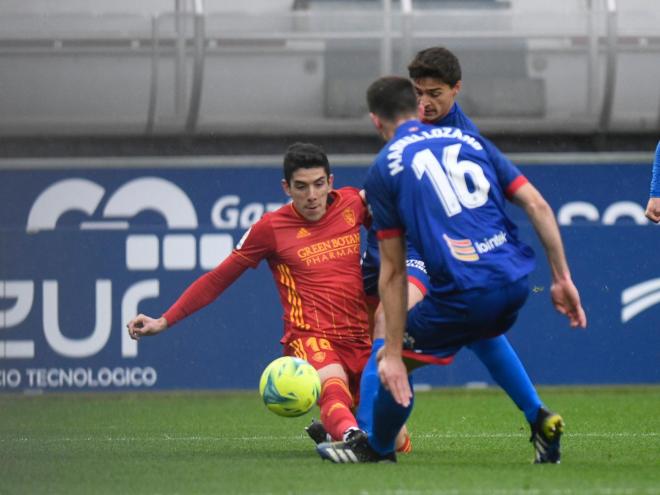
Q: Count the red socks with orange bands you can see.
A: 2